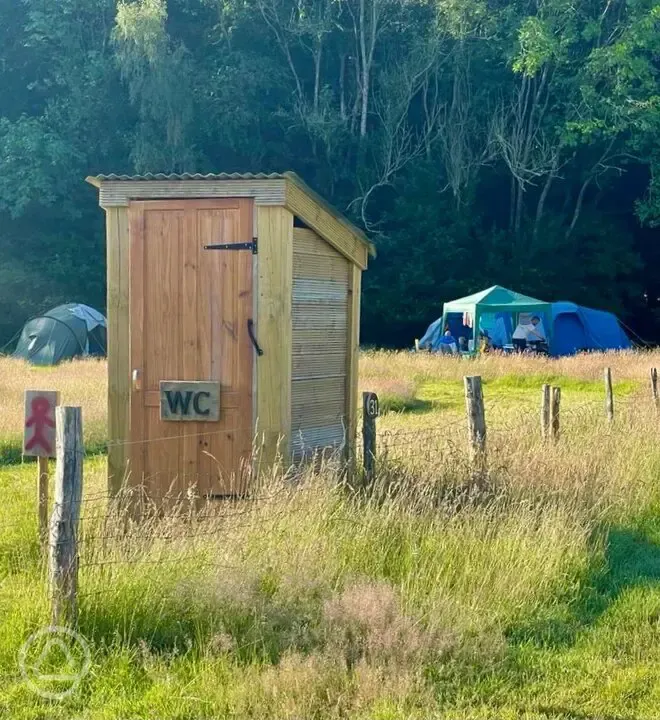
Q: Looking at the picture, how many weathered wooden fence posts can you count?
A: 7